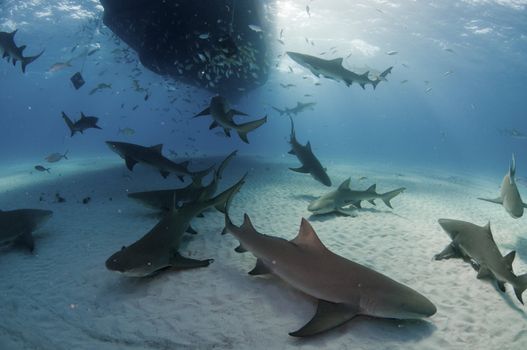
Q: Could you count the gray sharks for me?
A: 14